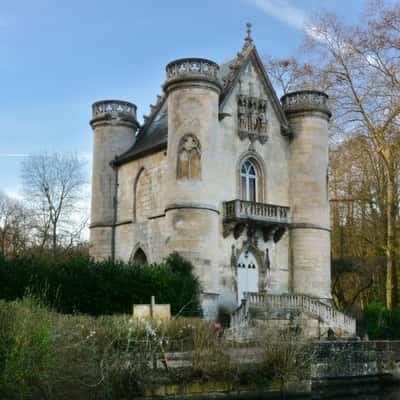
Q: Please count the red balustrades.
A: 0